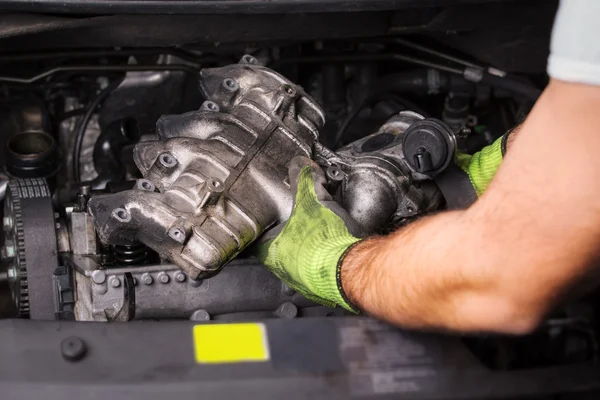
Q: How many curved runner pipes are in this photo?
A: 4